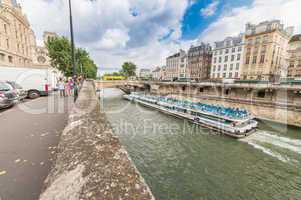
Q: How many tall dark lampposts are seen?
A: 1